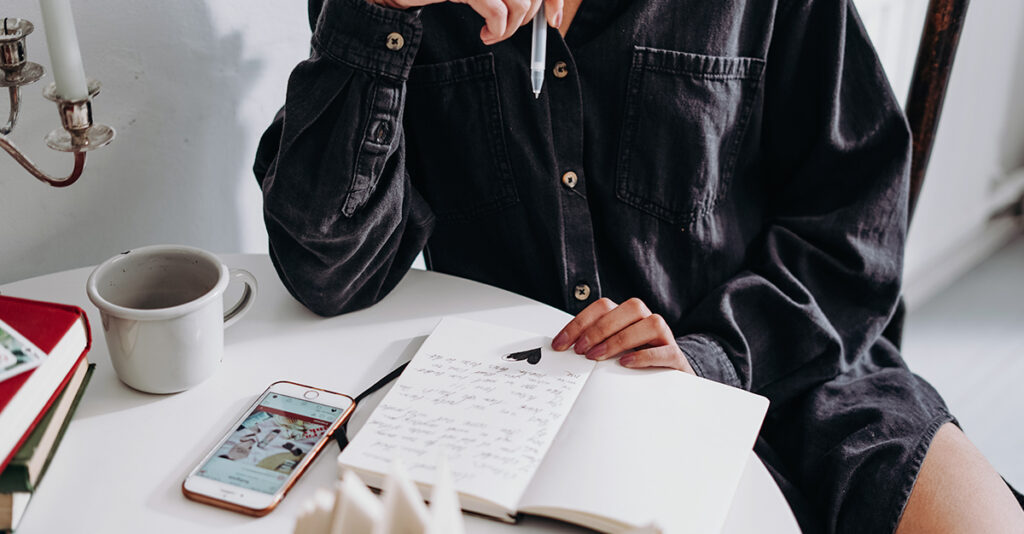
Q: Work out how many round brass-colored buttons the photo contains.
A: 4